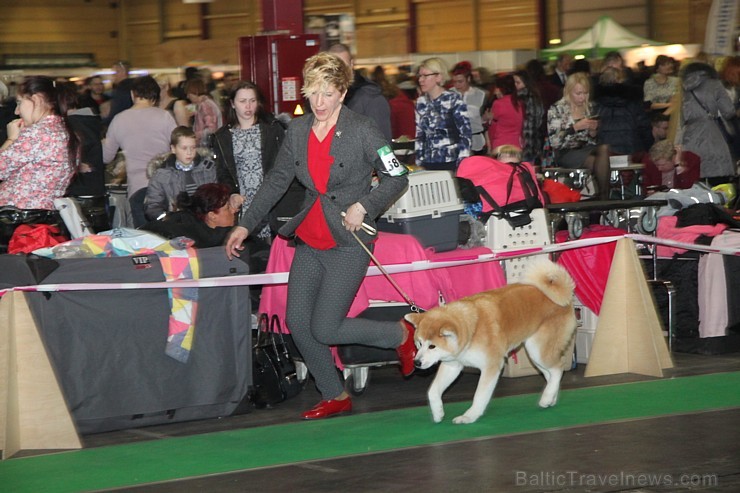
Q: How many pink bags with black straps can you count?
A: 1